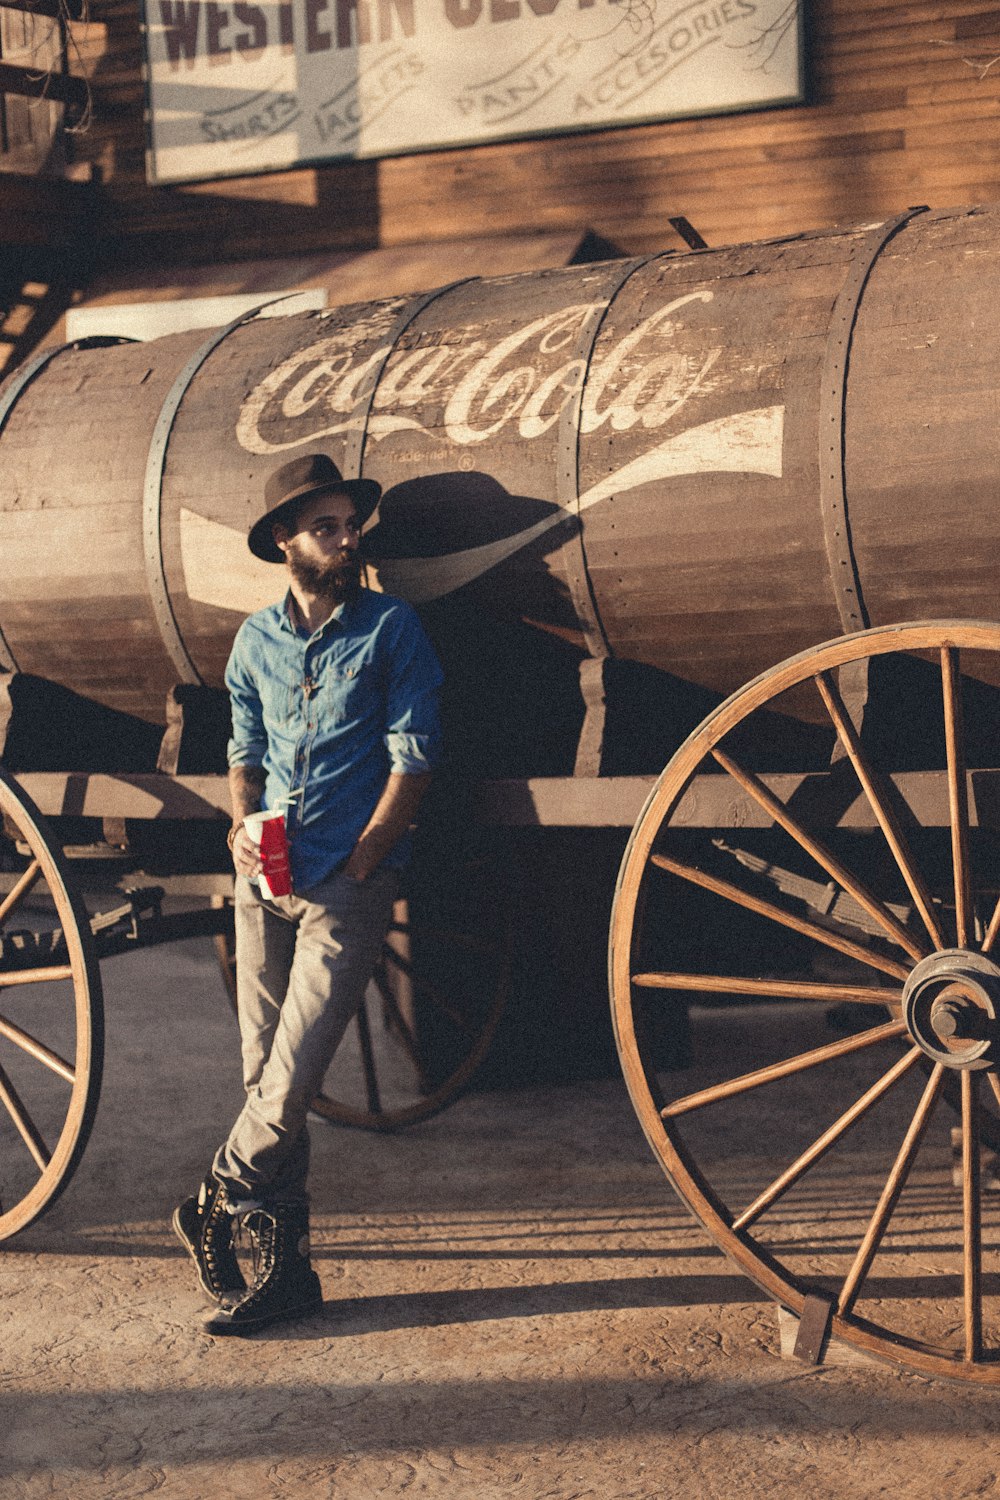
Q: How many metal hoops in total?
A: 5